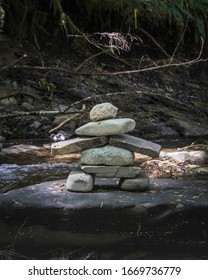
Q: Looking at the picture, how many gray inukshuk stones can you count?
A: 8